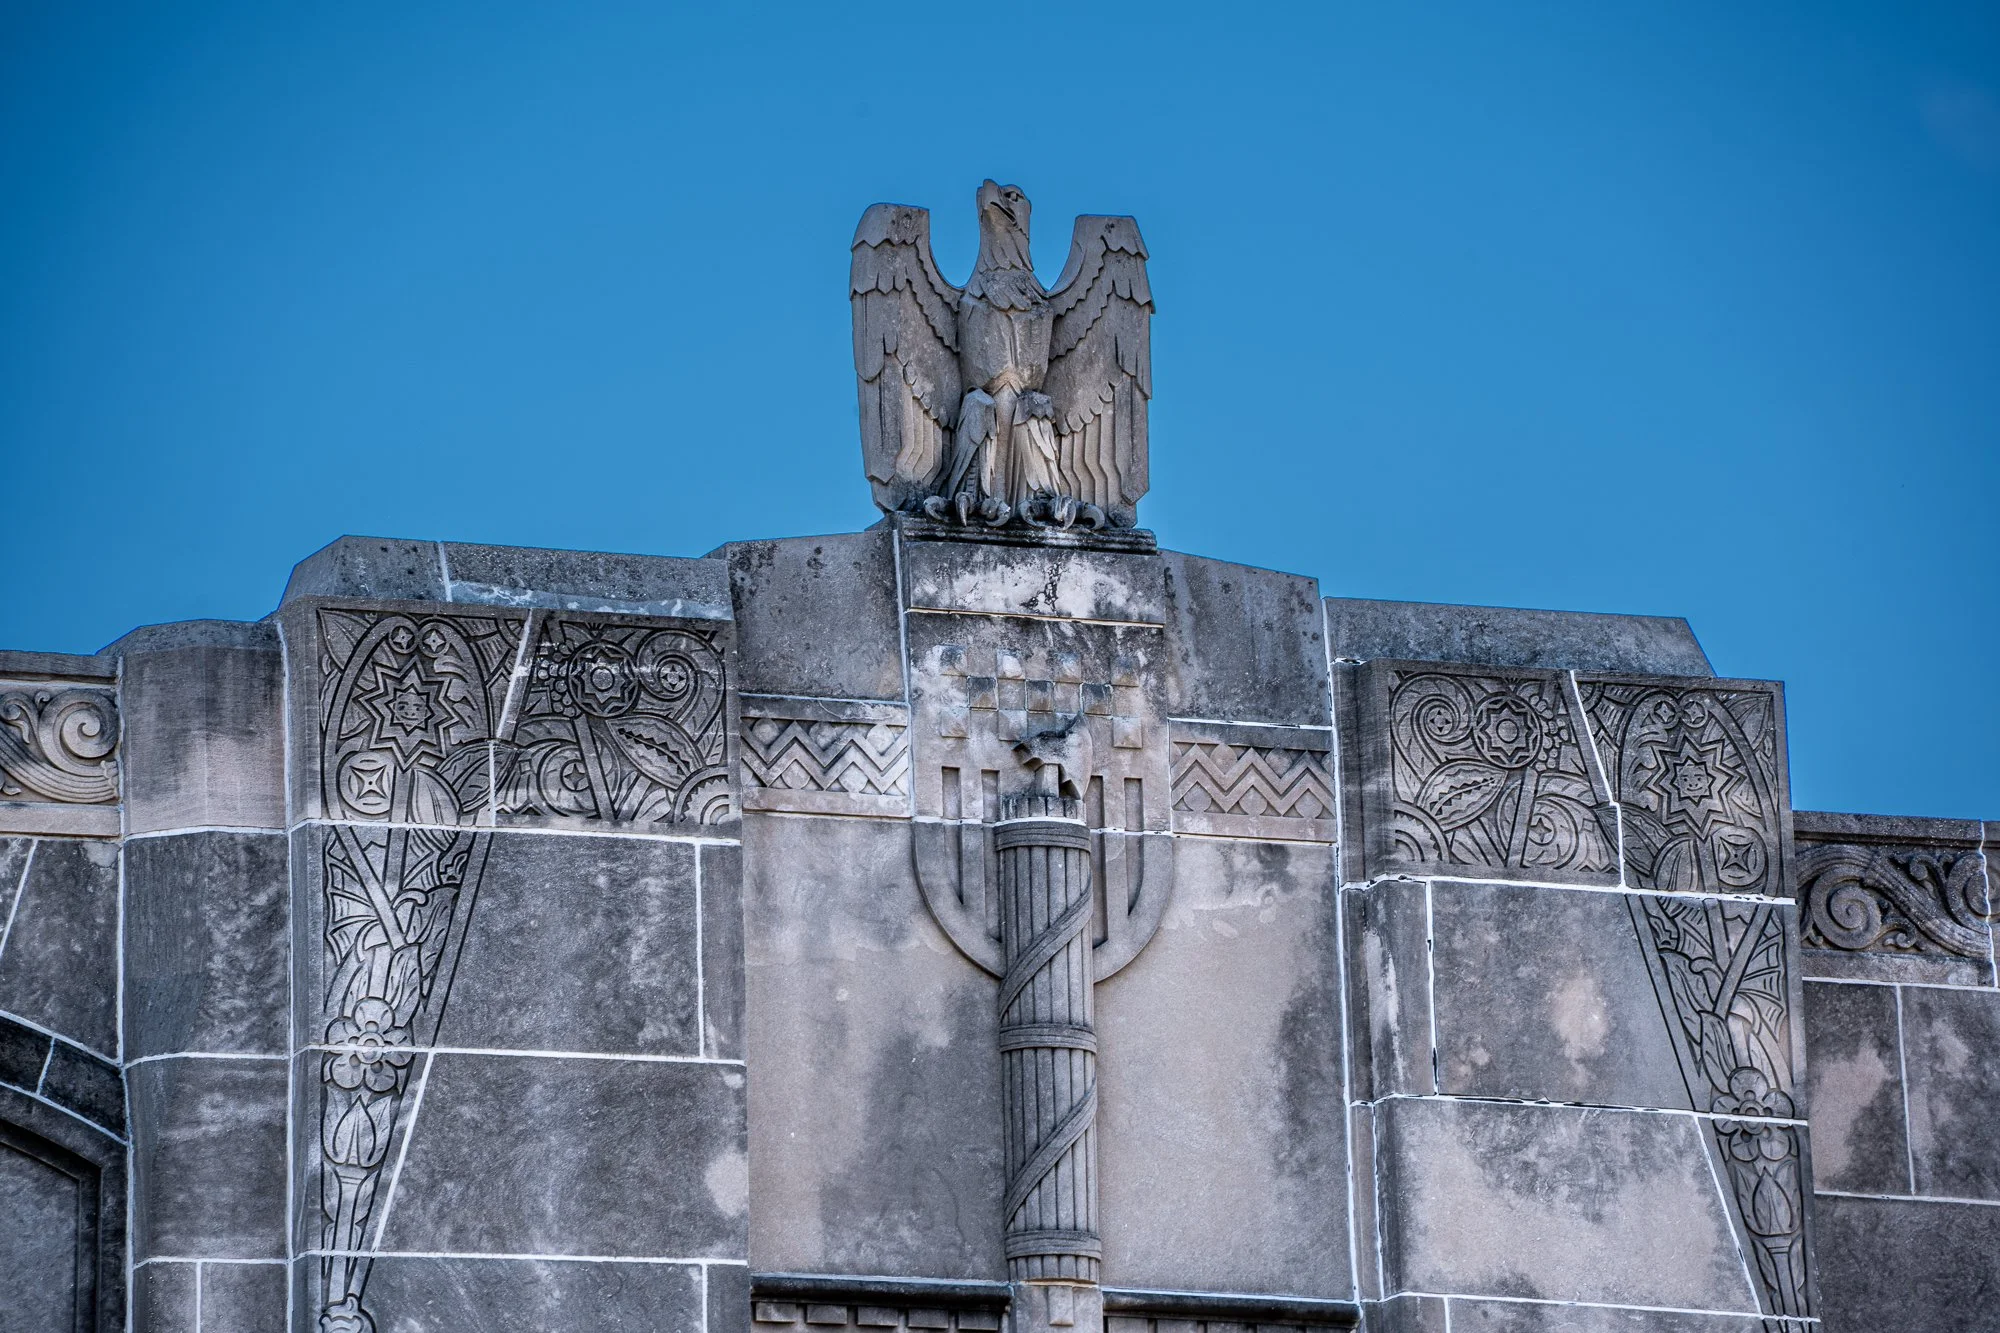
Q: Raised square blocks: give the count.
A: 11